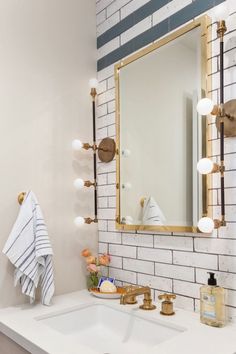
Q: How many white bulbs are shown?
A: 8